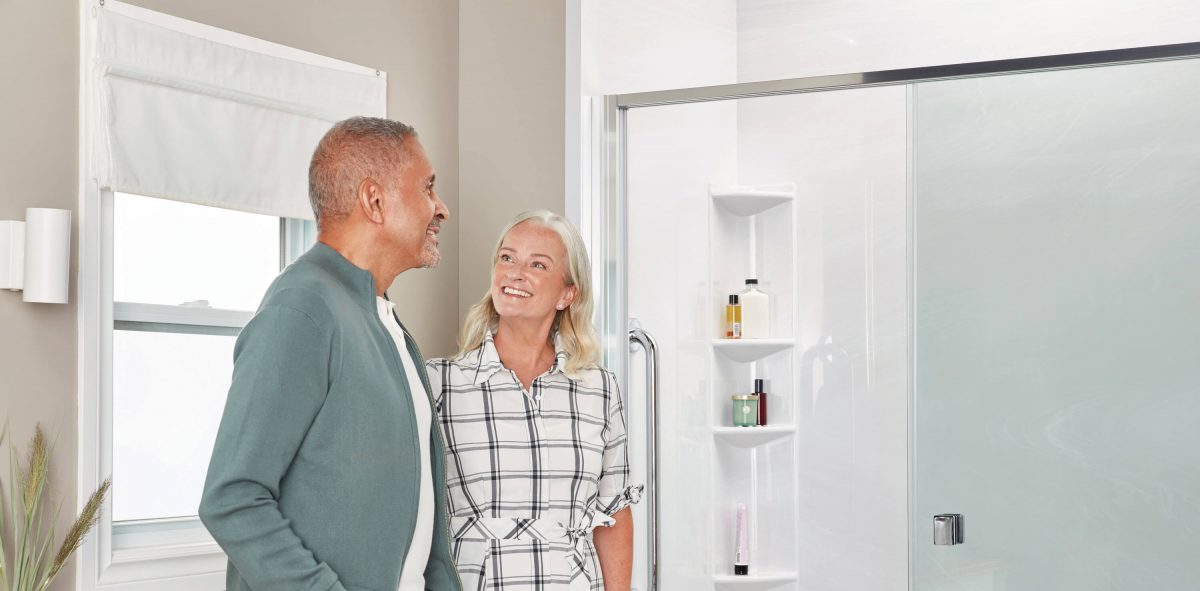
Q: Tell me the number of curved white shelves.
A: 4